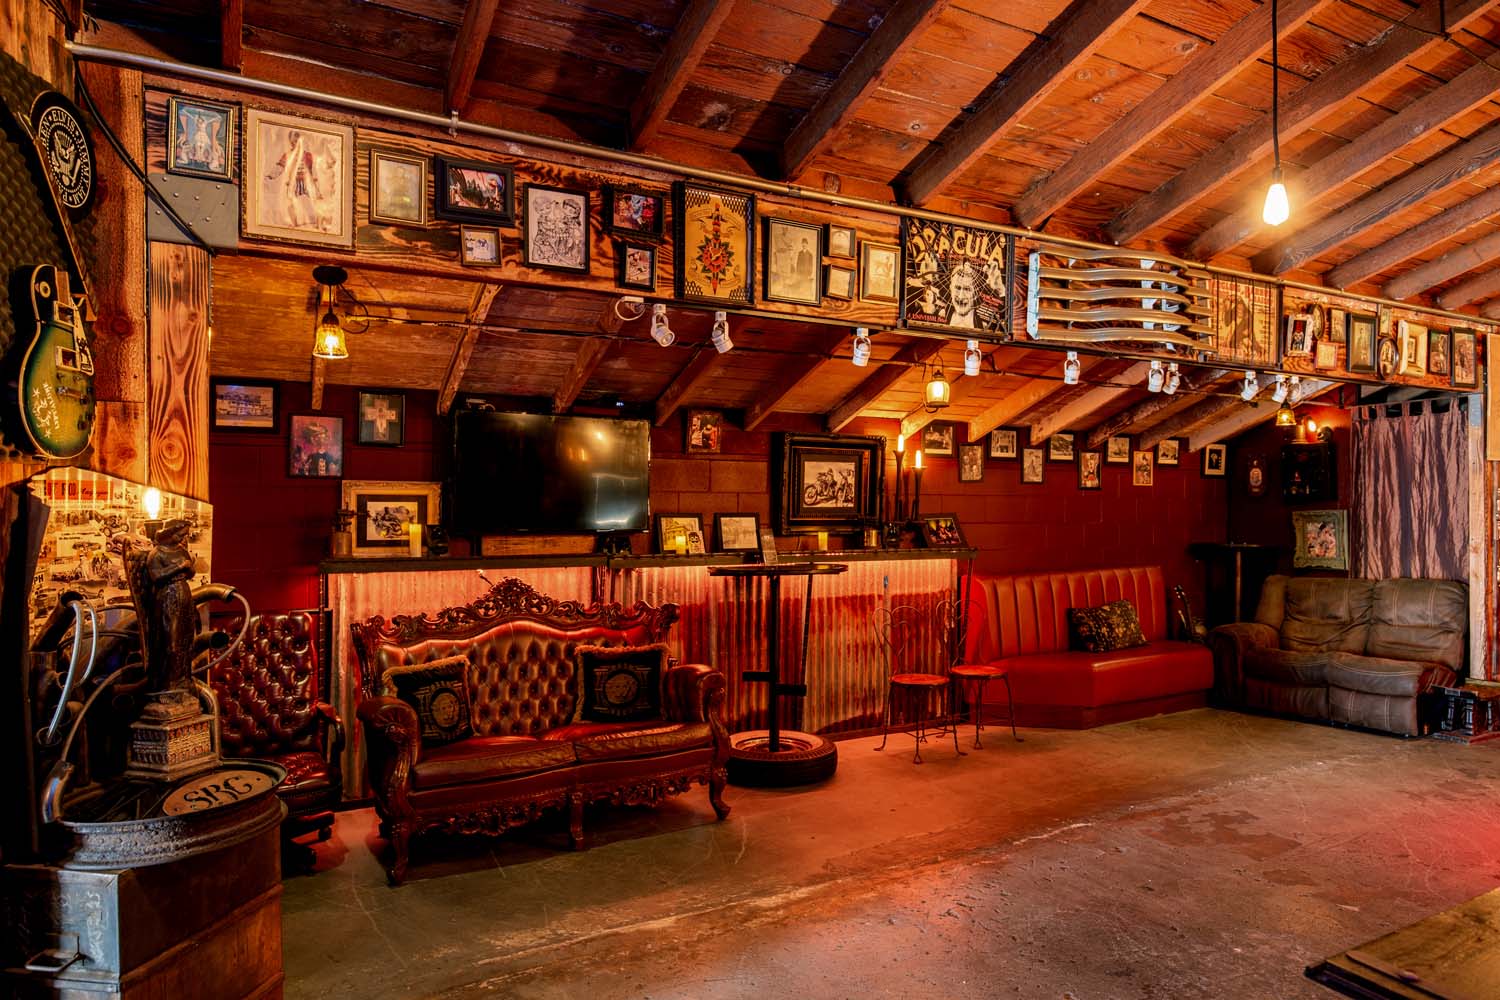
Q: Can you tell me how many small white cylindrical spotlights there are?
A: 10